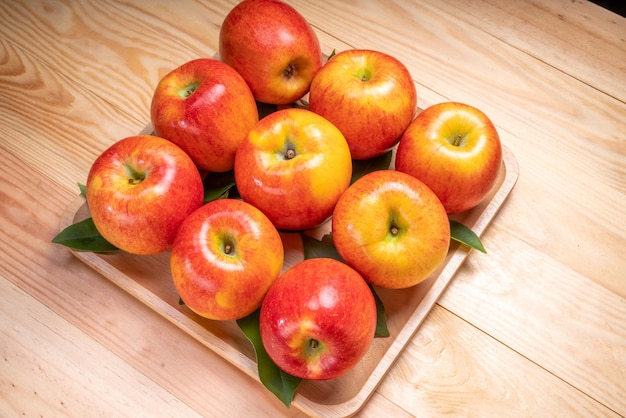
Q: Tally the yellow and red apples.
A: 9